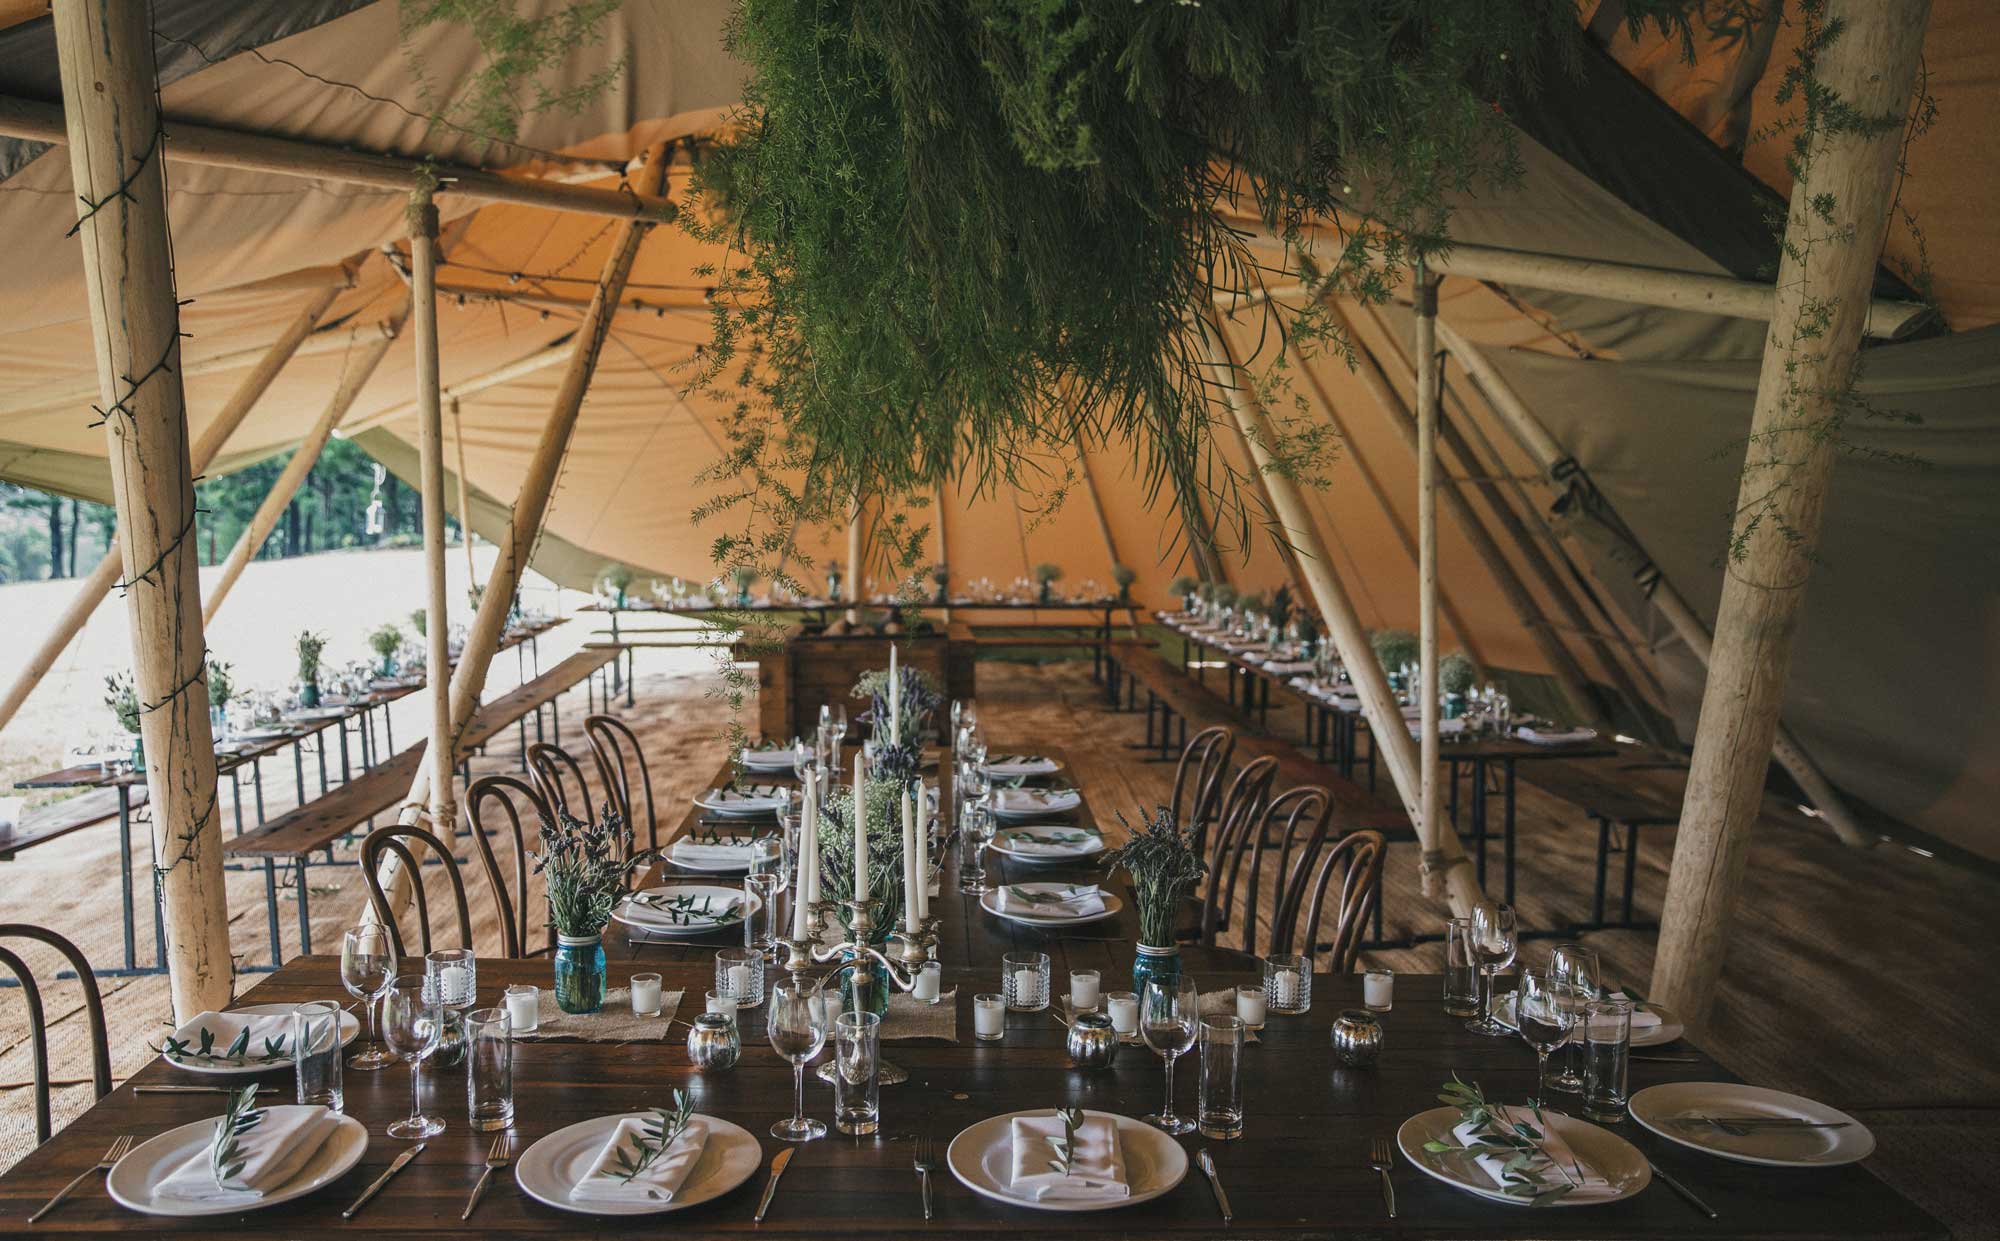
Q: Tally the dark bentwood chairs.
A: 9